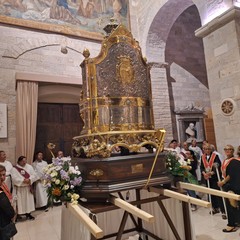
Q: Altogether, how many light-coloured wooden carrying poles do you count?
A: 4